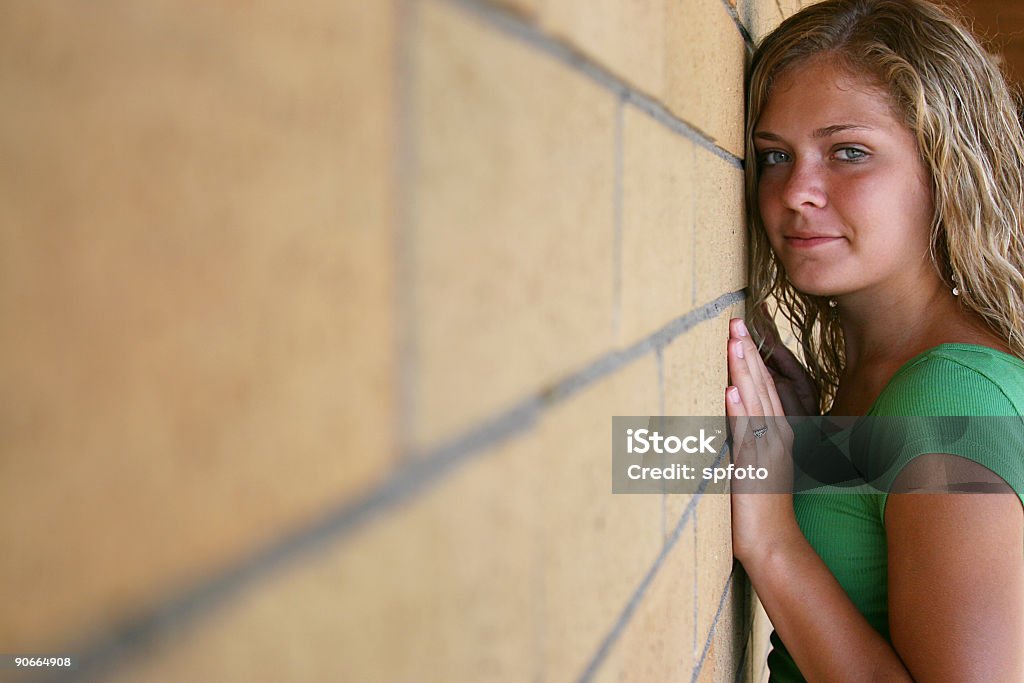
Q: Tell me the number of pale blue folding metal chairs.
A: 0